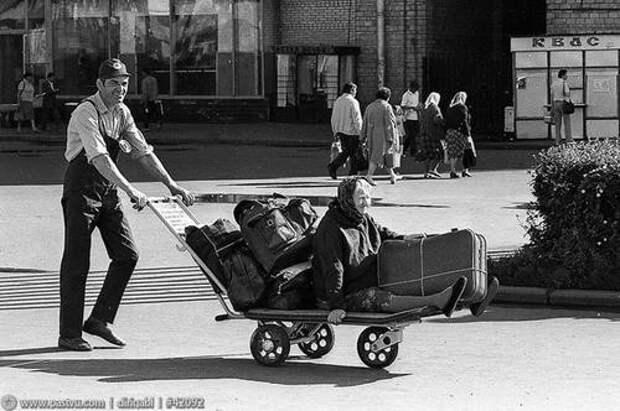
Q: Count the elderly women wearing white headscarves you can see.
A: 2